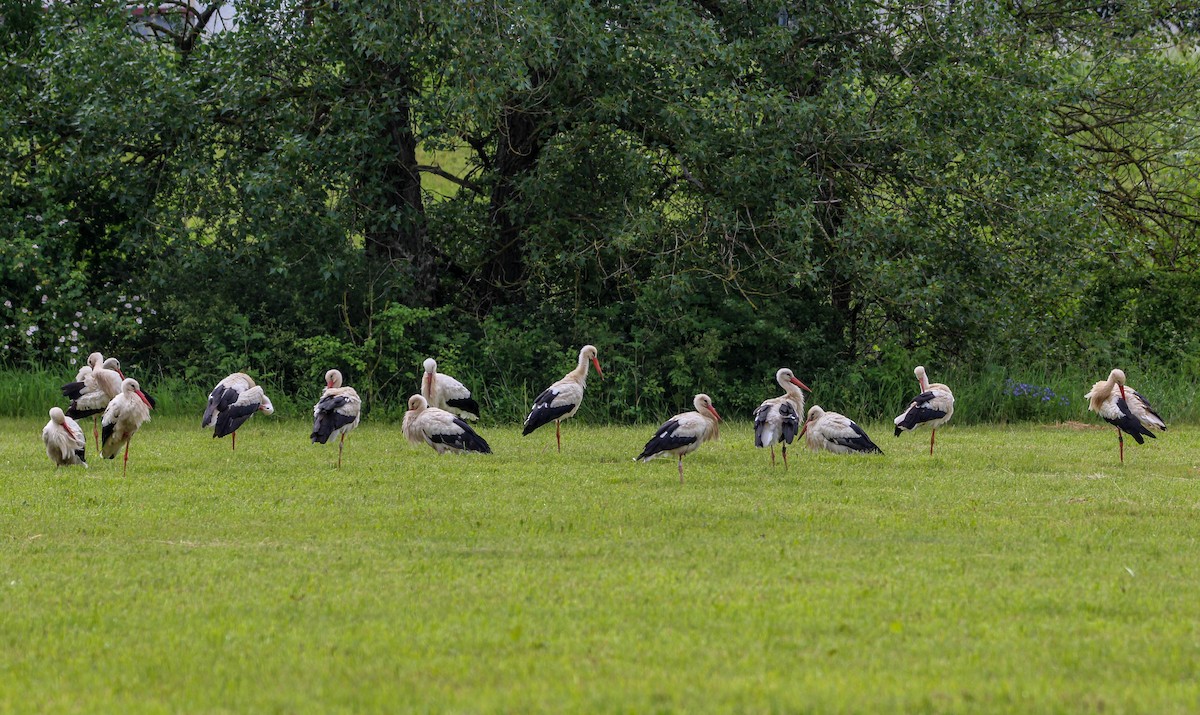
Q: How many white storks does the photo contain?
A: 14